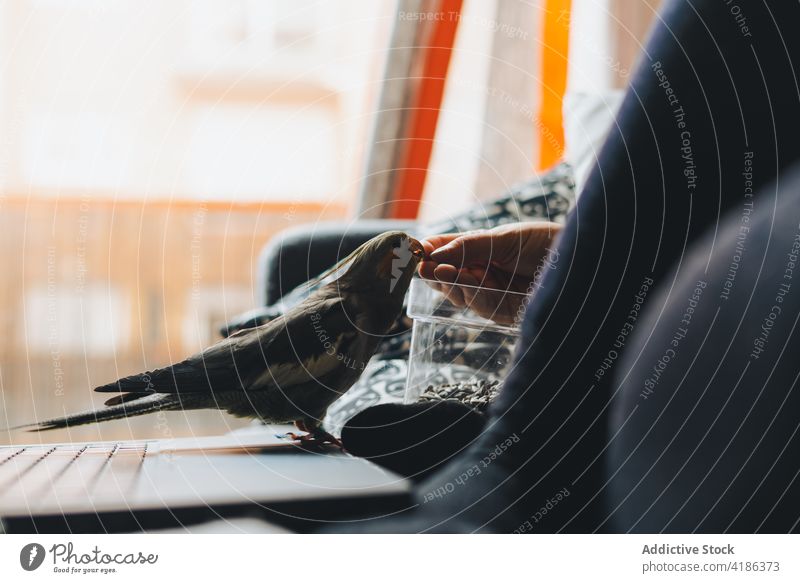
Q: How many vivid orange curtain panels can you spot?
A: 2